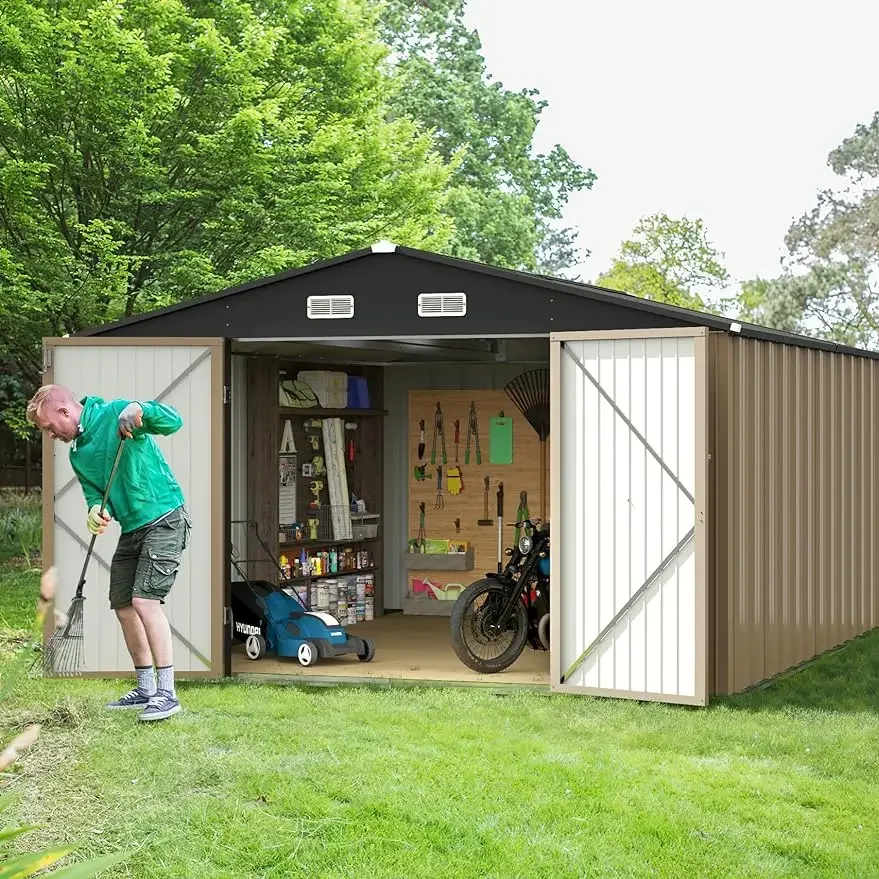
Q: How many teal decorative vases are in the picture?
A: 0